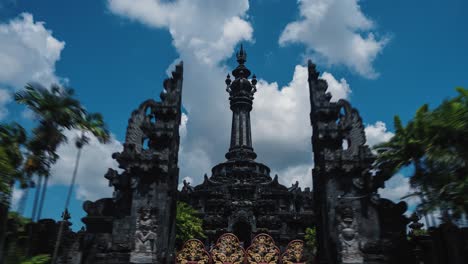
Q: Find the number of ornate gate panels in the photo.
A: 4